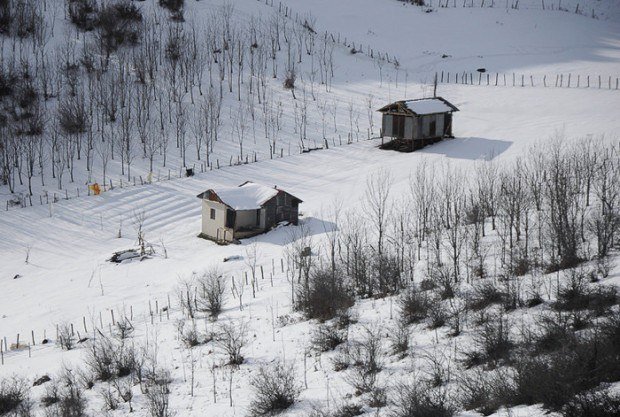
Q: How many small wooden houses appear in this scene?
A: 2